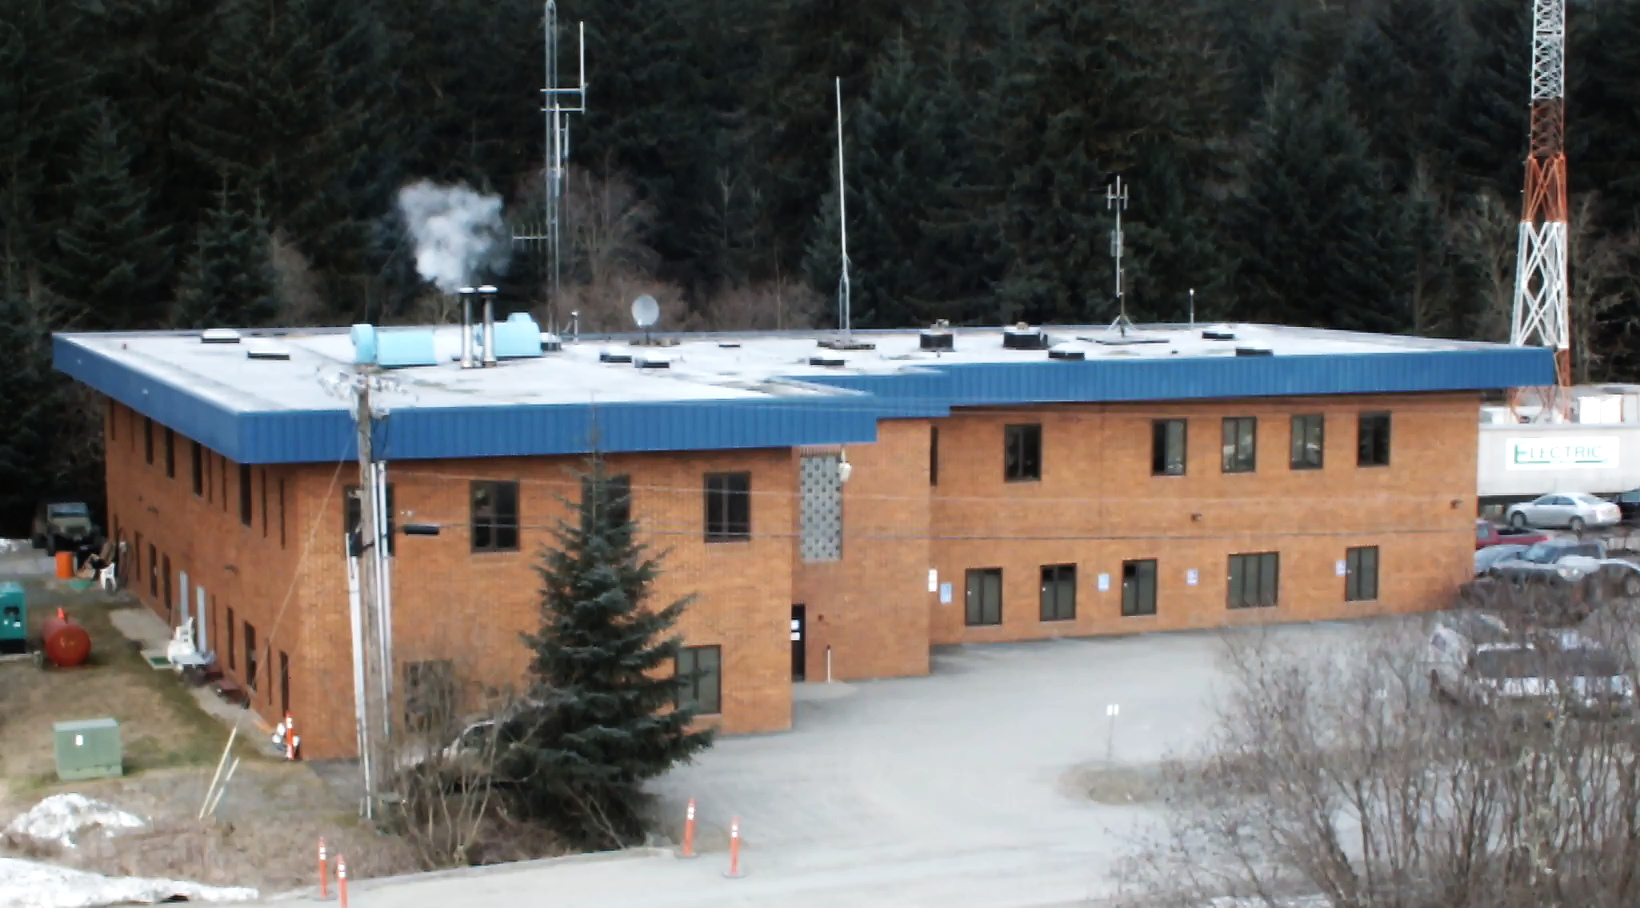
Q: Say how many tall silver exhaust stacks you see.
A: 2